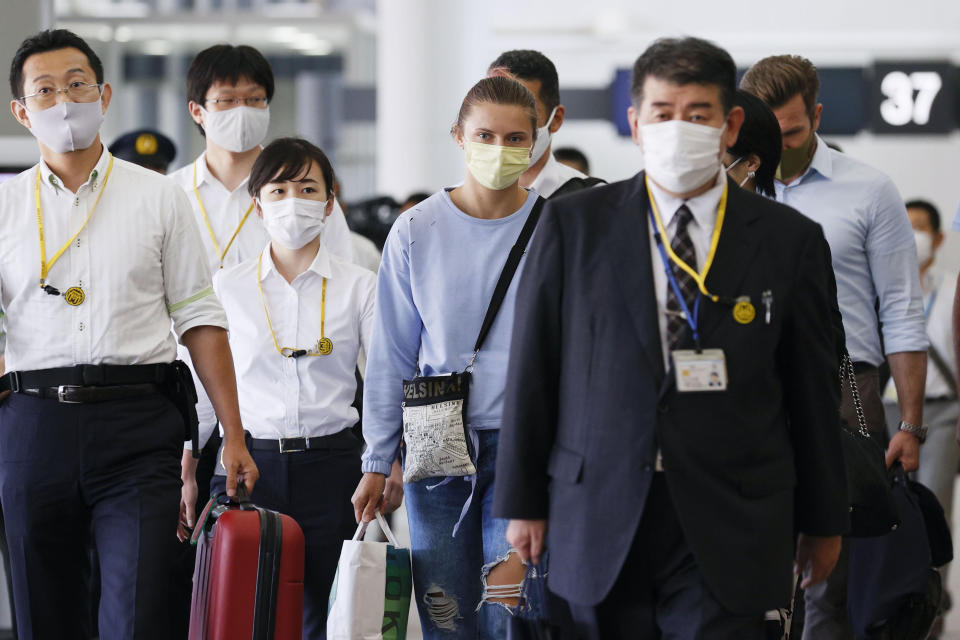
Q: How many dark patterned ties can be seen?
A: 1